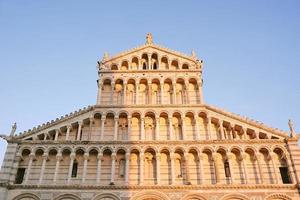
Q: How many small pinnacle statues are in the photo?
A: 5